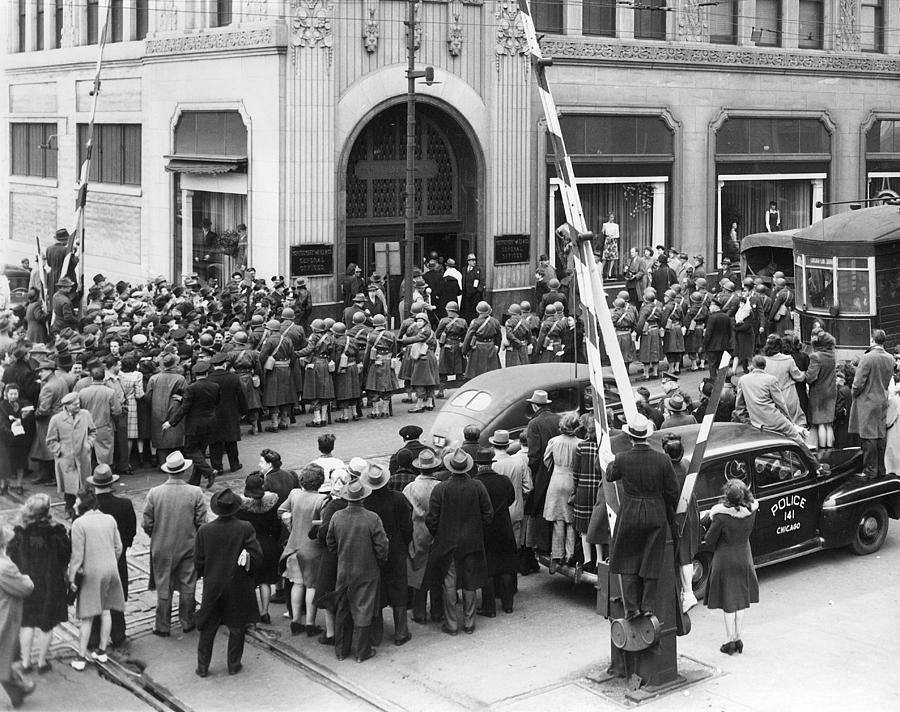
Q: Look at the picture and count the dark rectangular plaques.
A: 2